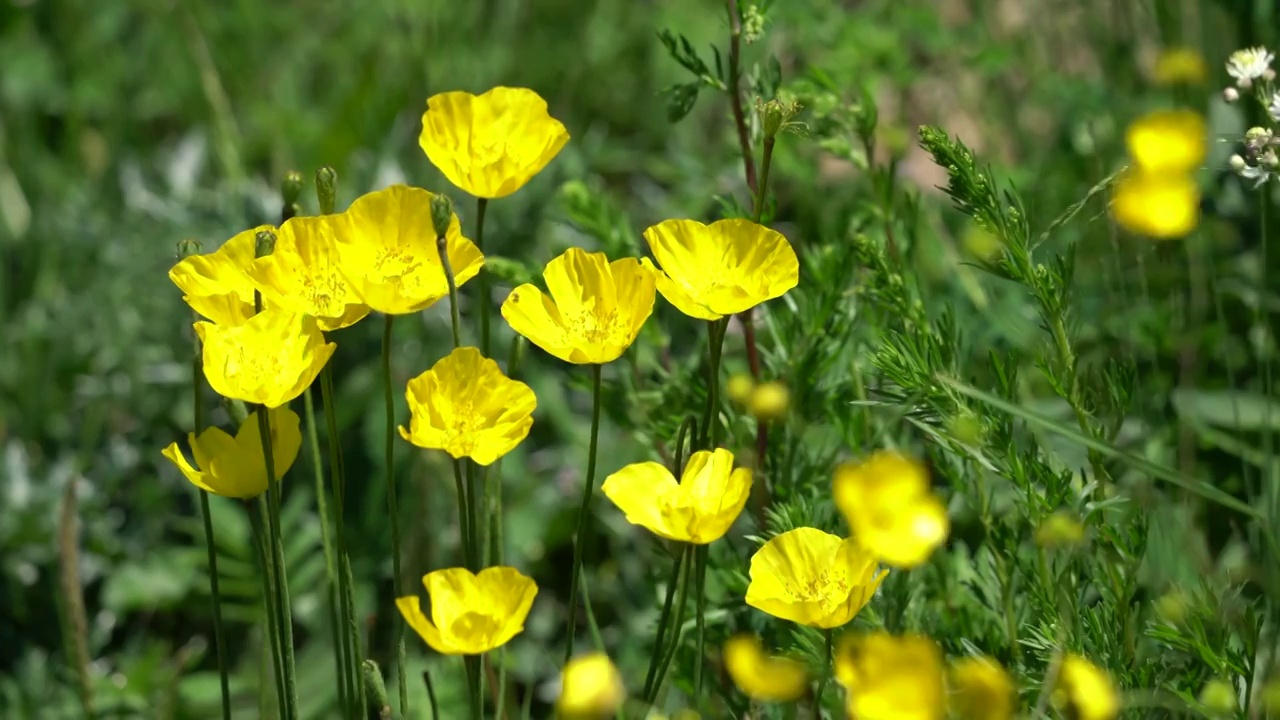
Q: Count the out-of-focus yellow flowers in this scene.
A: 11